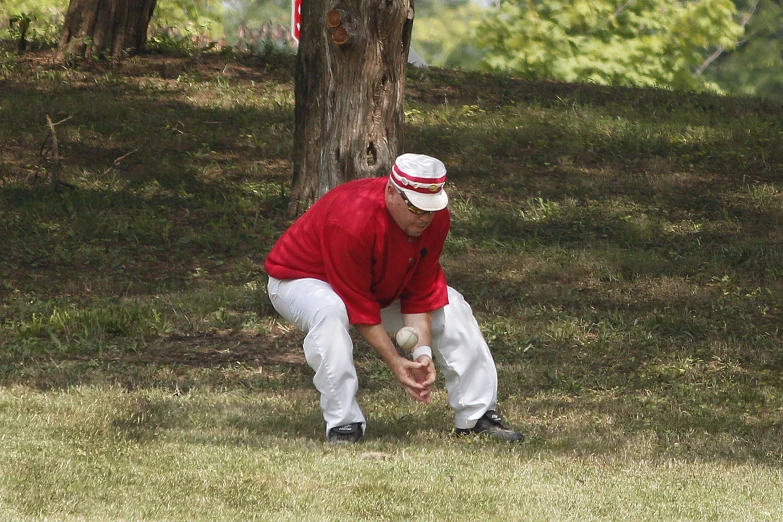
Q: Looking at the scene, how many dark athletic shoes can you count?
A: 2